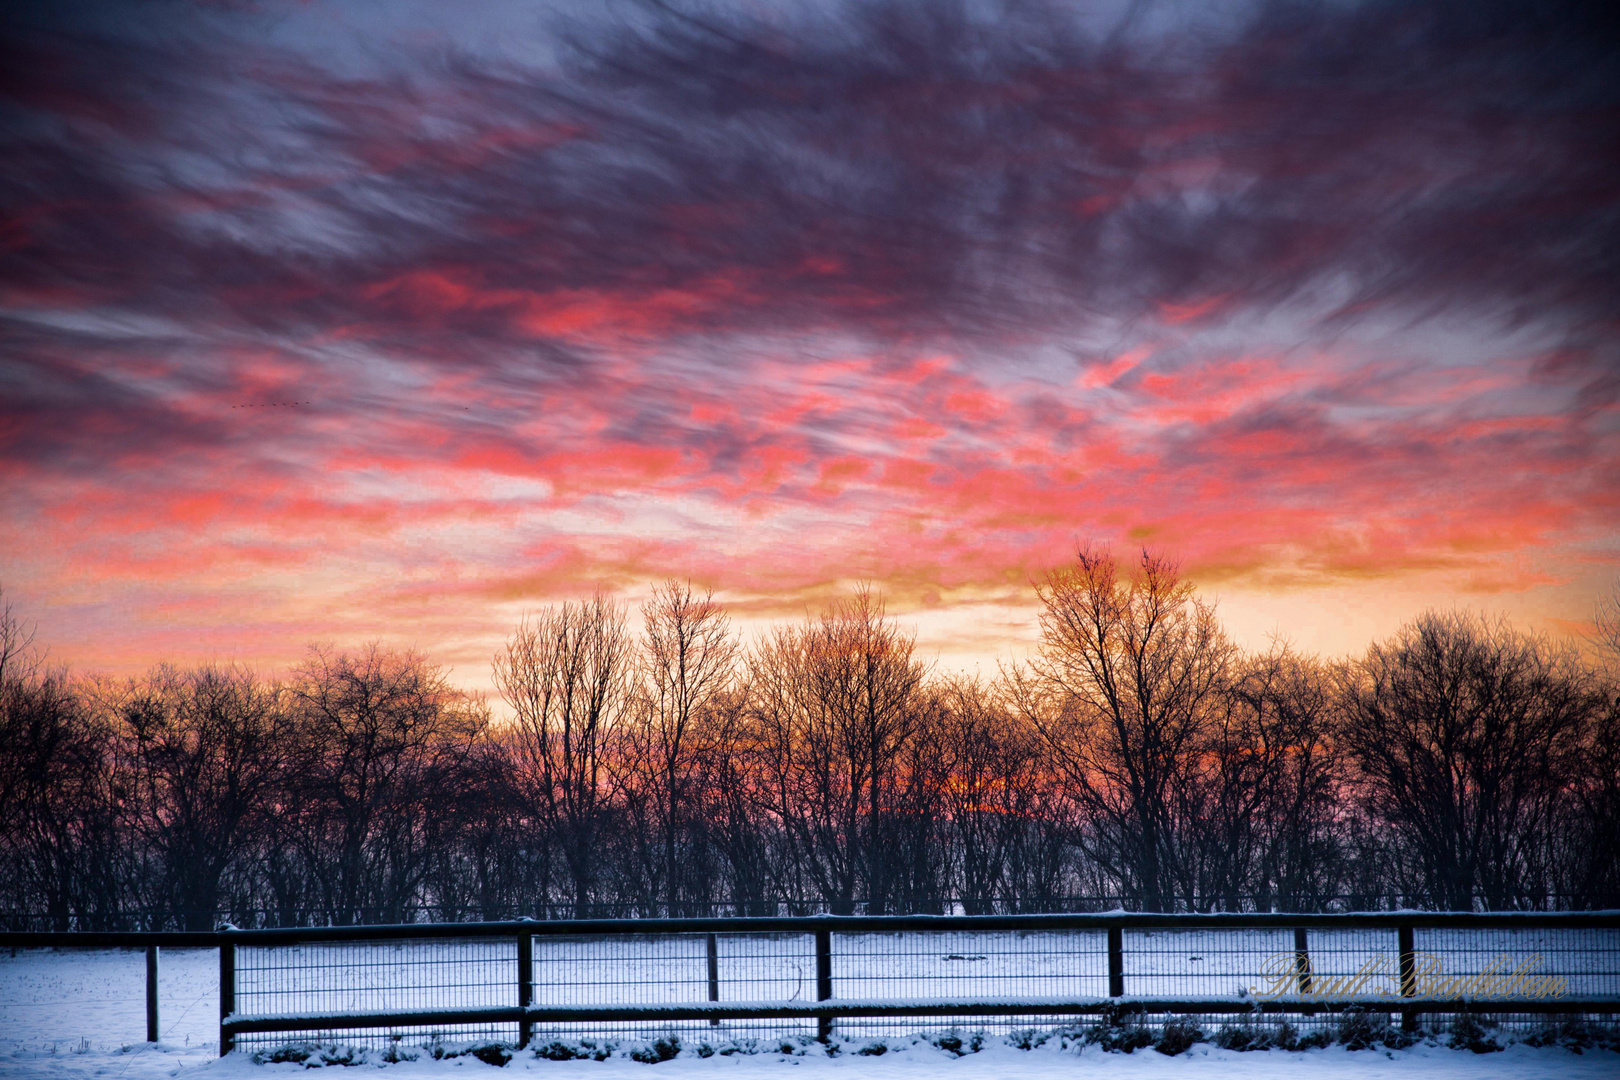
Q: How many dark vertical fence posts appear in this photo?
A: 8